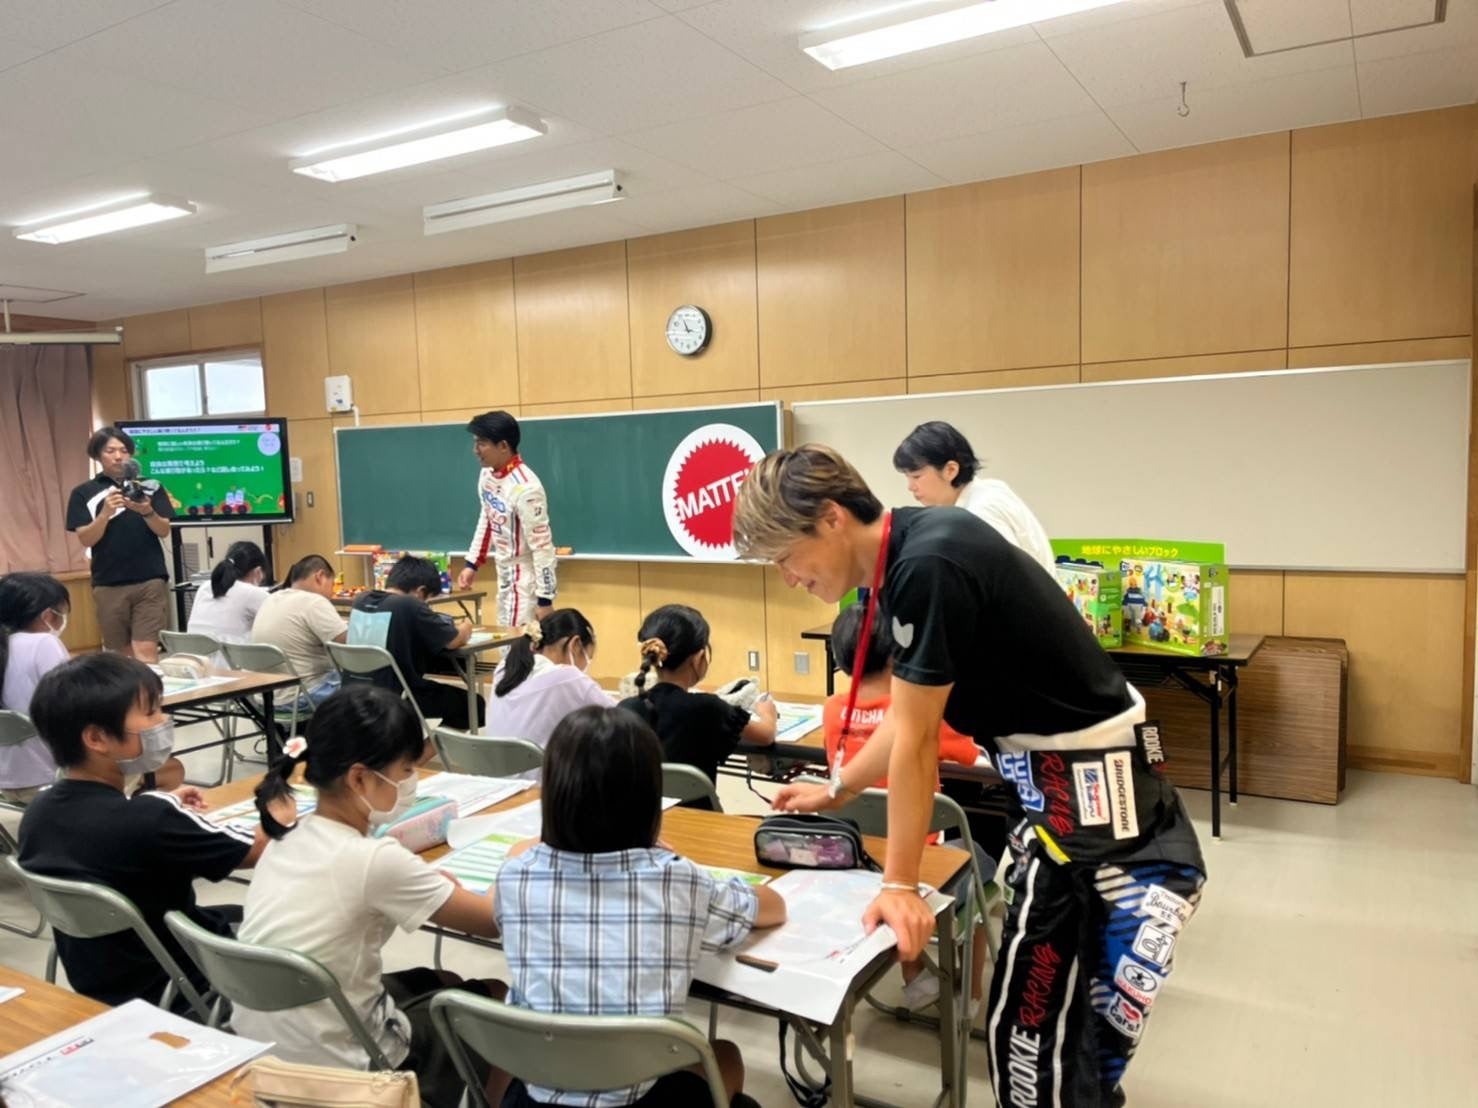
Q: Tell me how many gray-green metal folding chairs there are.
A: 10